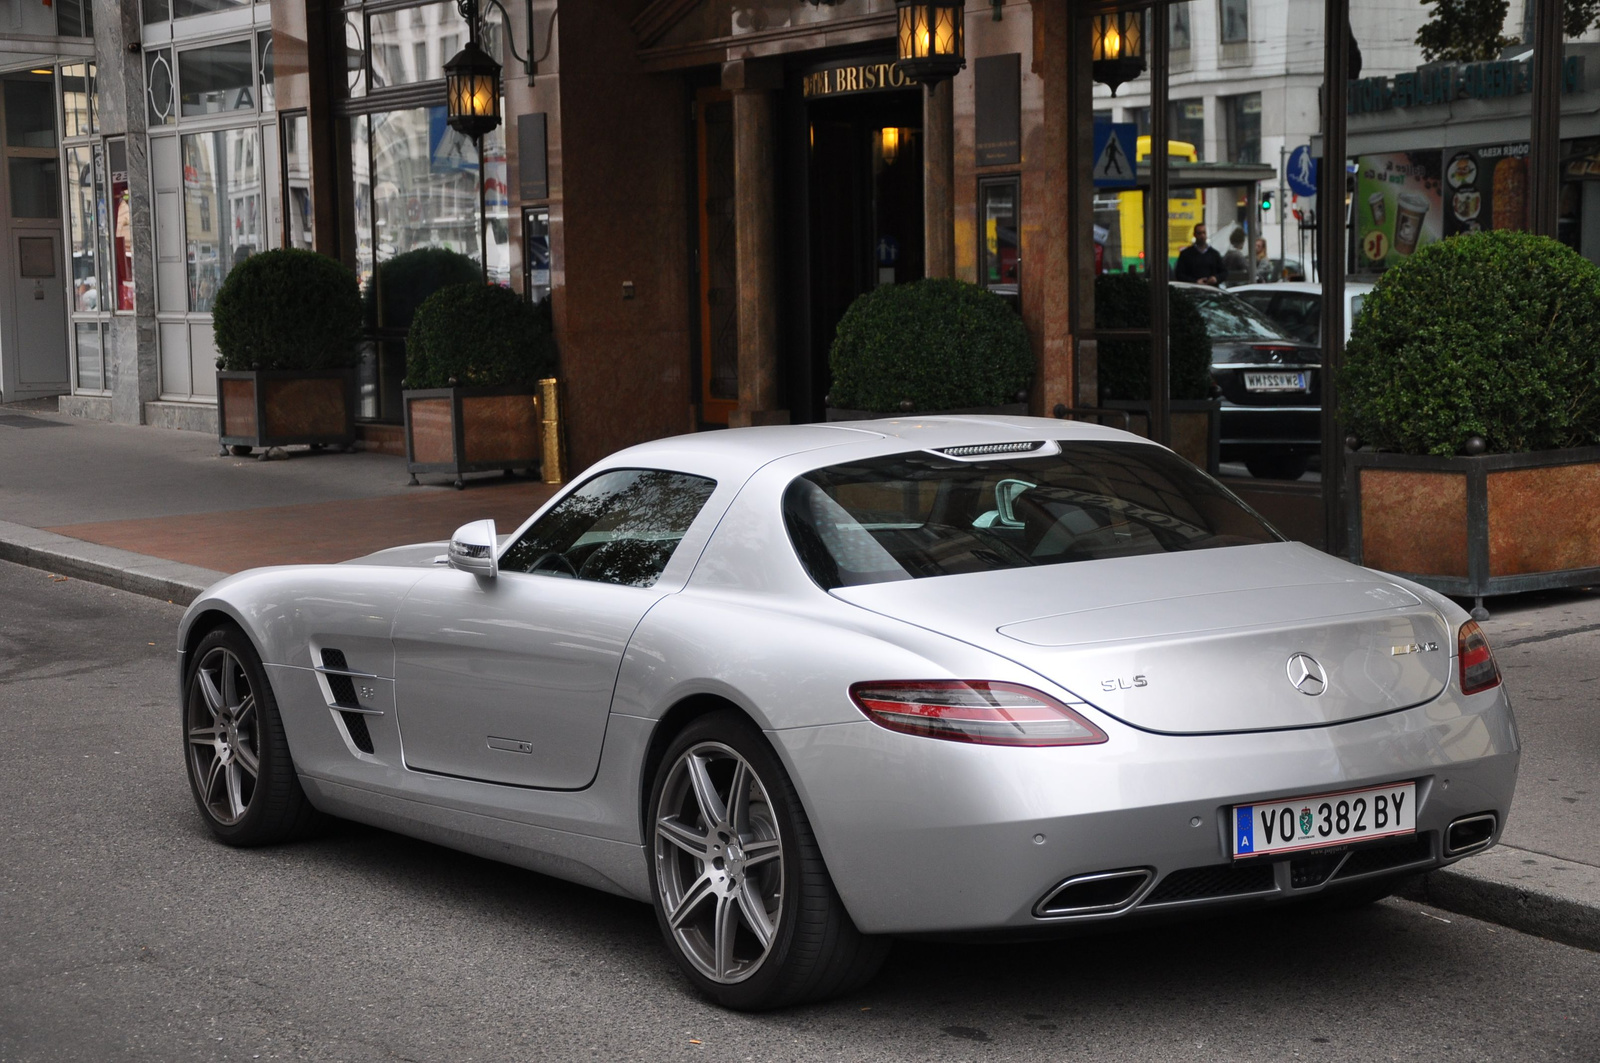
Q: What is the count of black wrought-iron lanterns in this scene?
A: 3